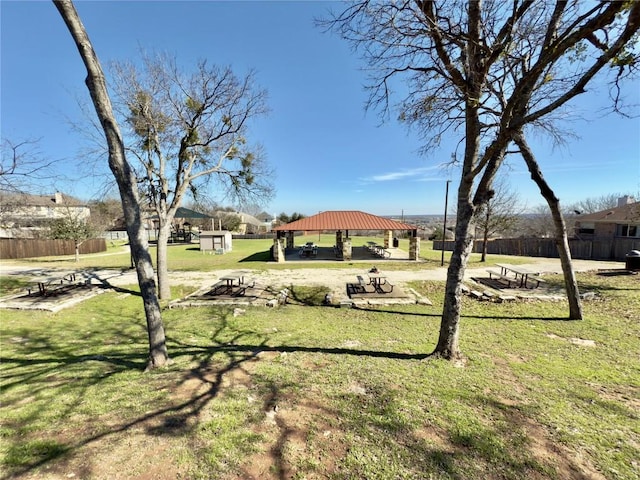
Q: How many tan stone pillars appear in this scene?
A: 6